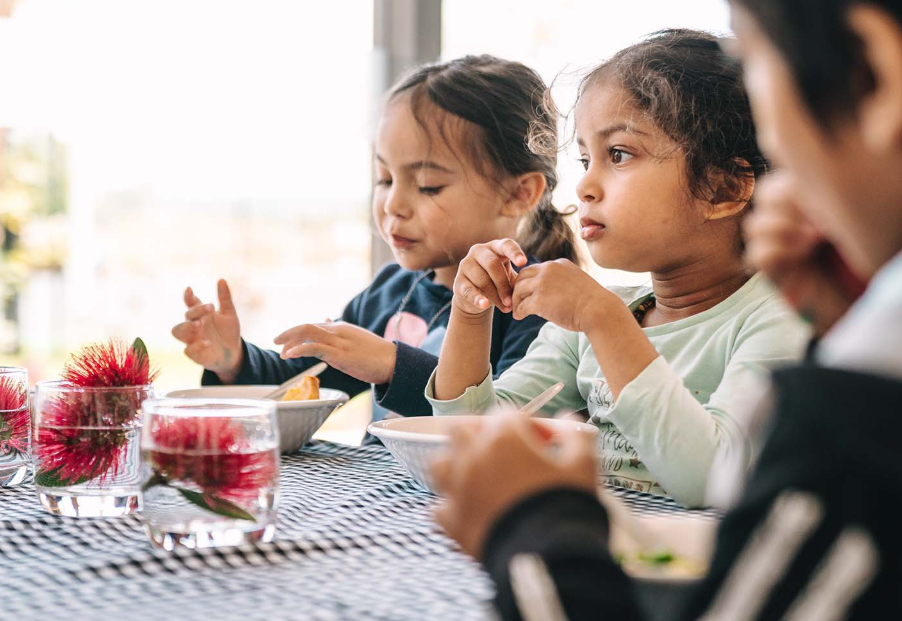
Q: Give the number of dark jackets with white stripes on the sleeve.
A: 1